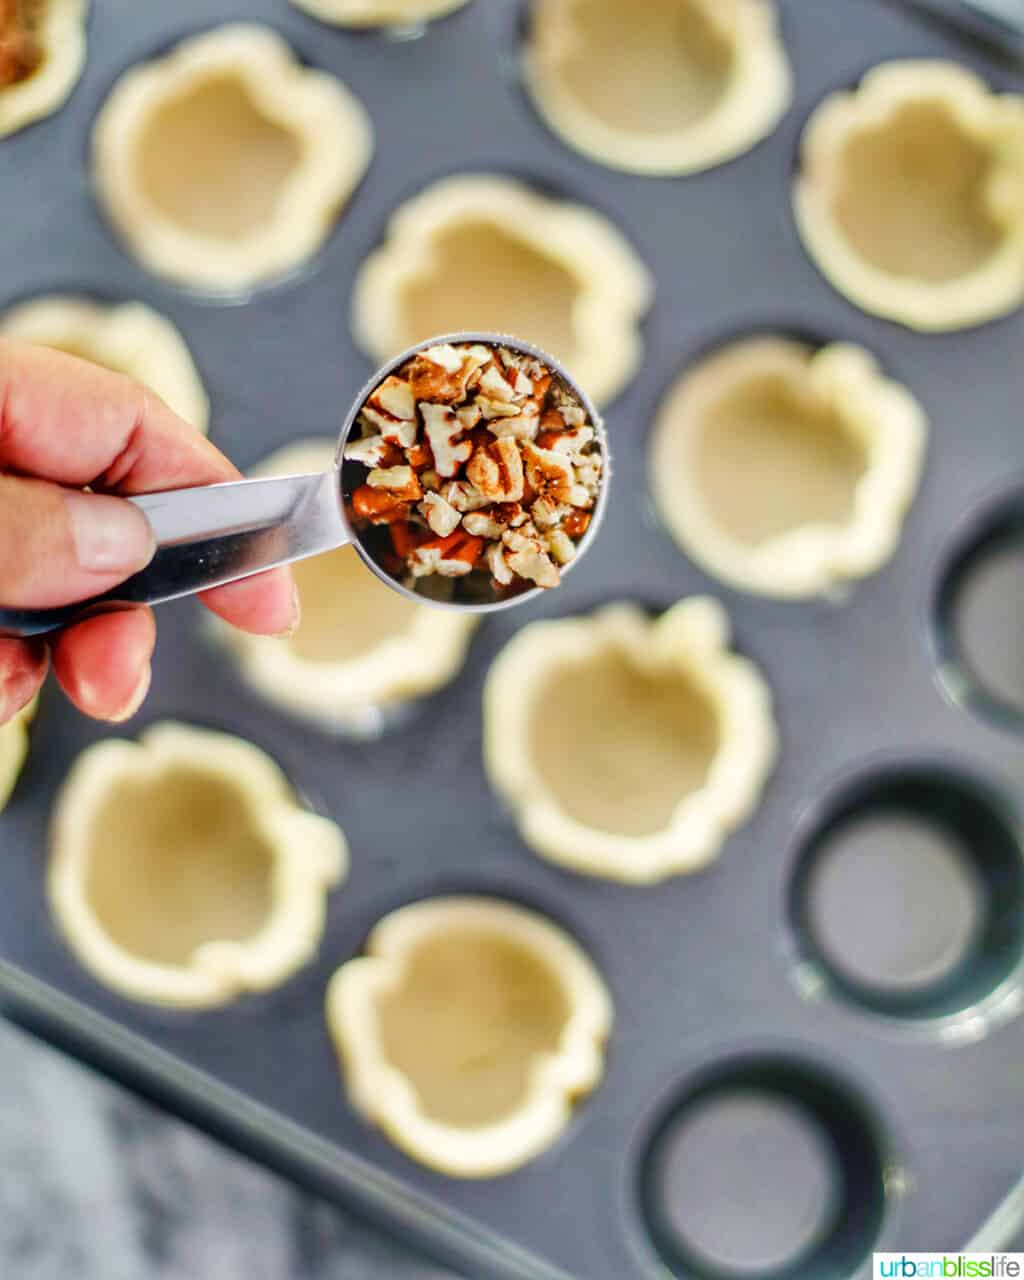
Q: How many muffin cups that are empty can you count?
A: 3